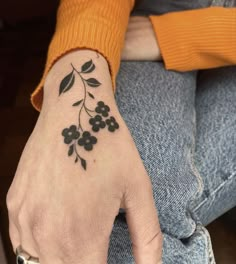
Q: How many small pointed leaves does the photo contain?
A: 5